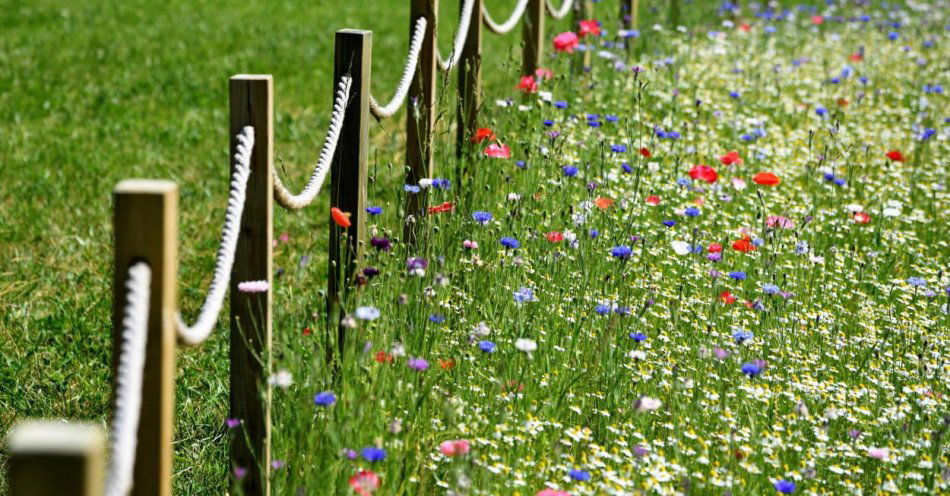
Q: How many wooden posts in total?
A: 9